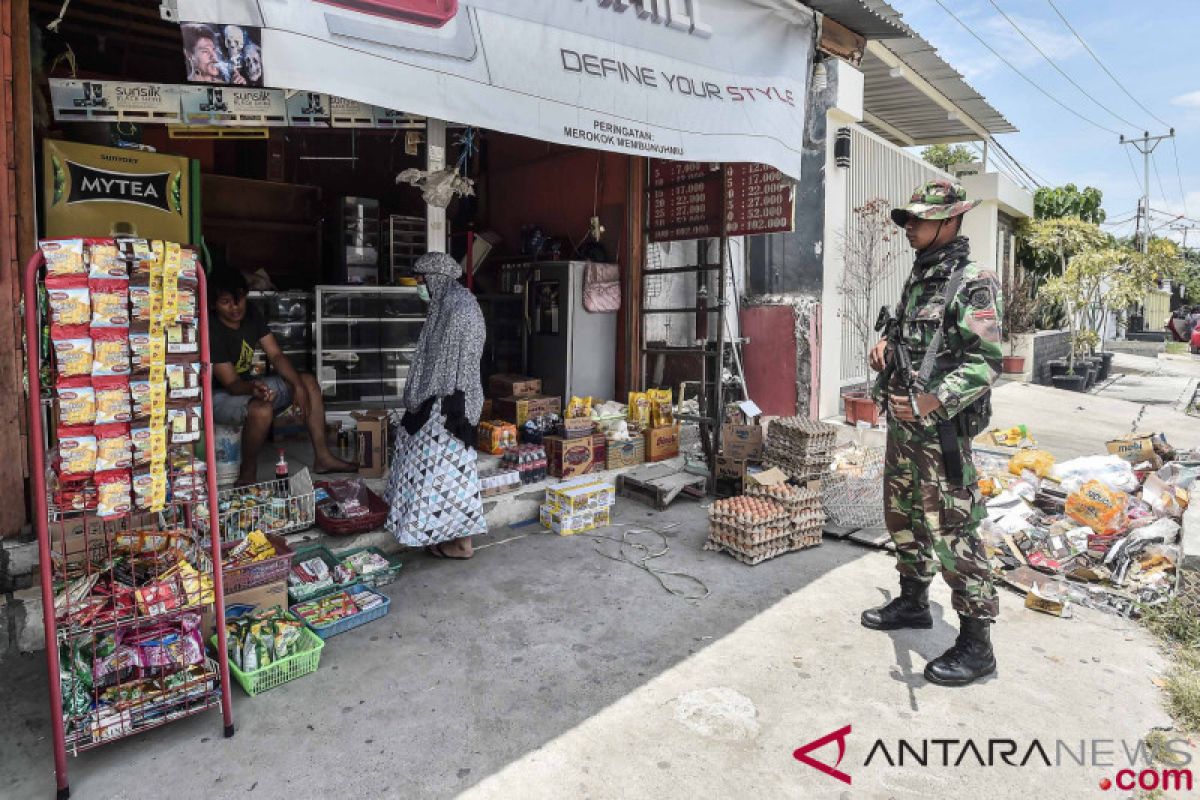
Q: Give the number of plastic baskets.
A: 6